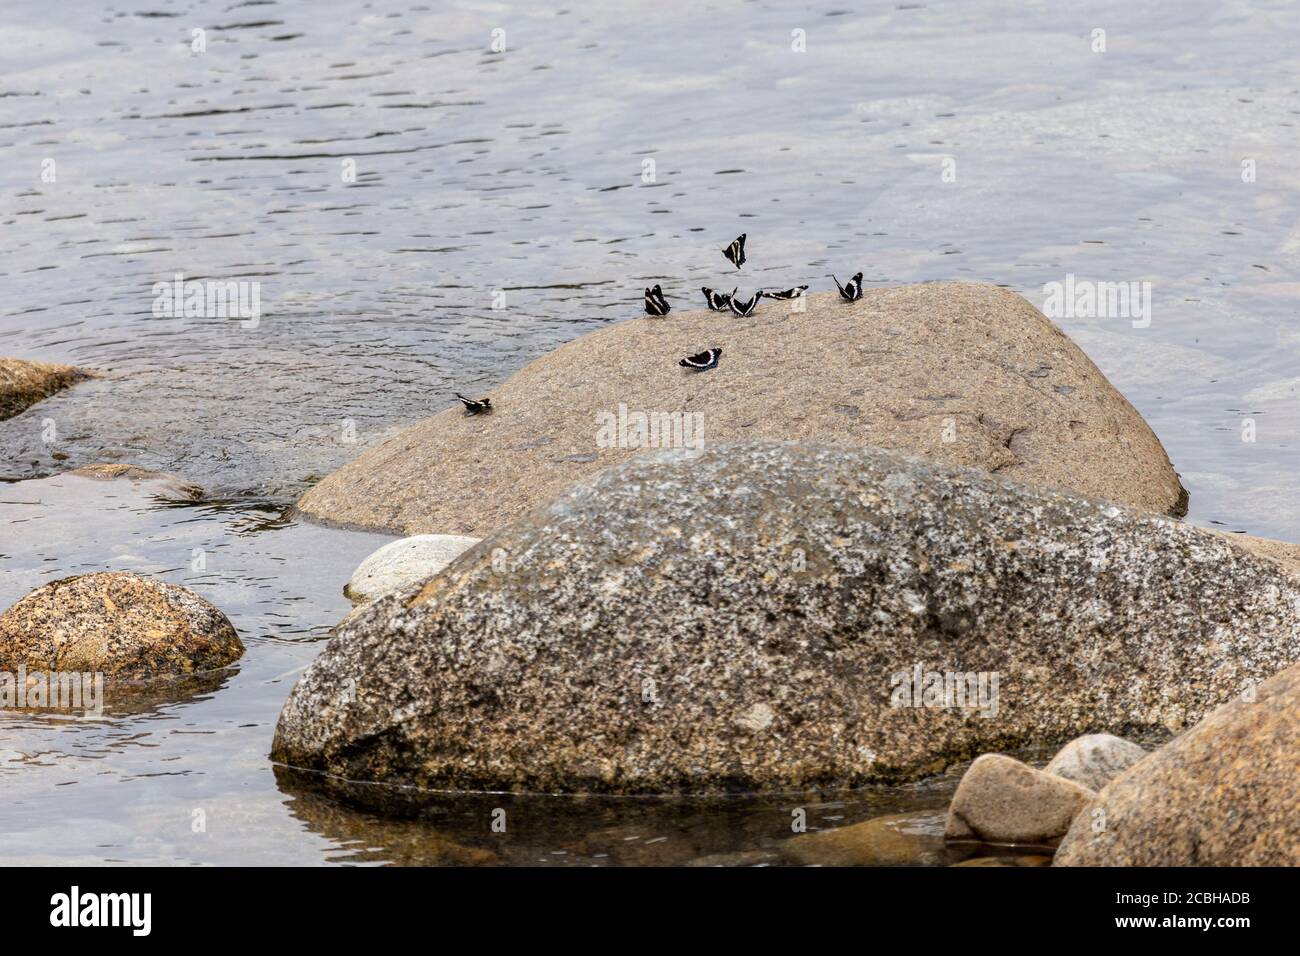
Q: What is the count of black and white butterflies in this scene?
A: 8